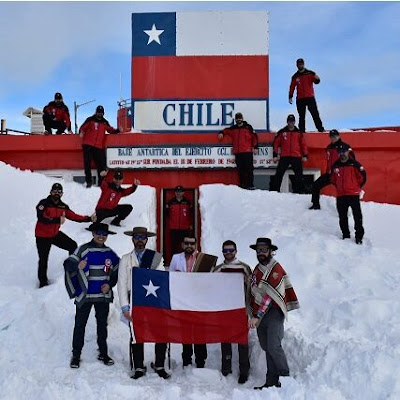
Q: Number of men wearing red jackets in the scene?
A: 10